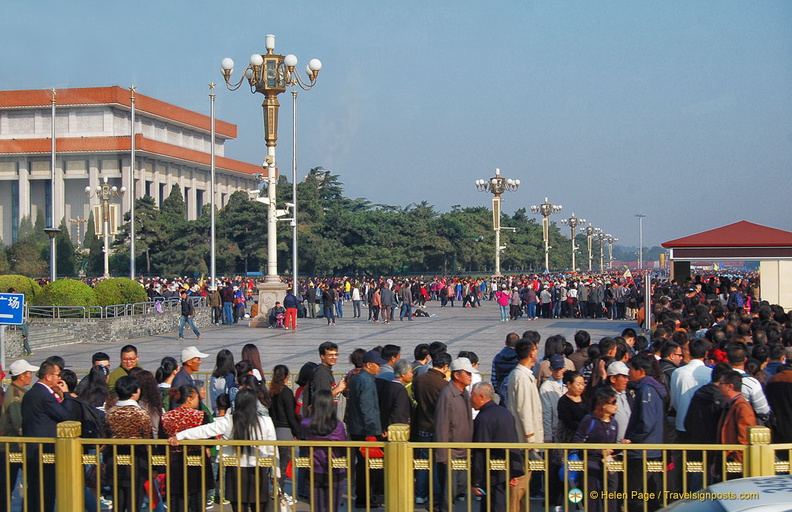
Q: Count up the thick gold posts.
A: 3